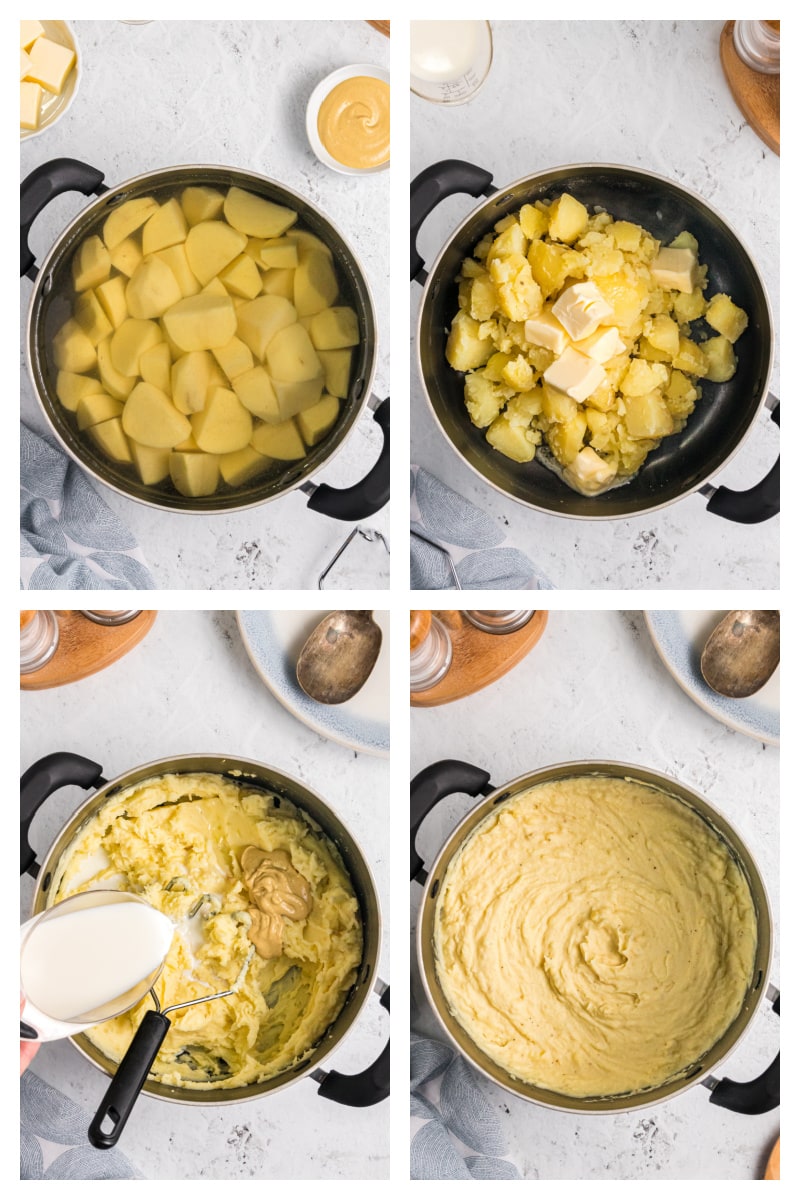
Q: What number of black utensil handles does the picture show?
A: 1